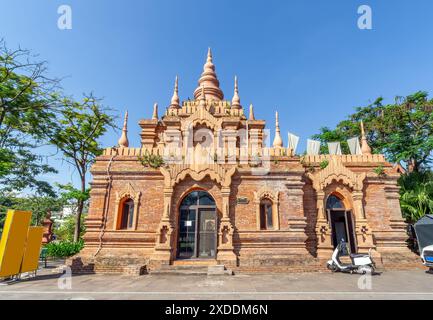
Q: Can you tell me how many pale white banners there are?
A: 4